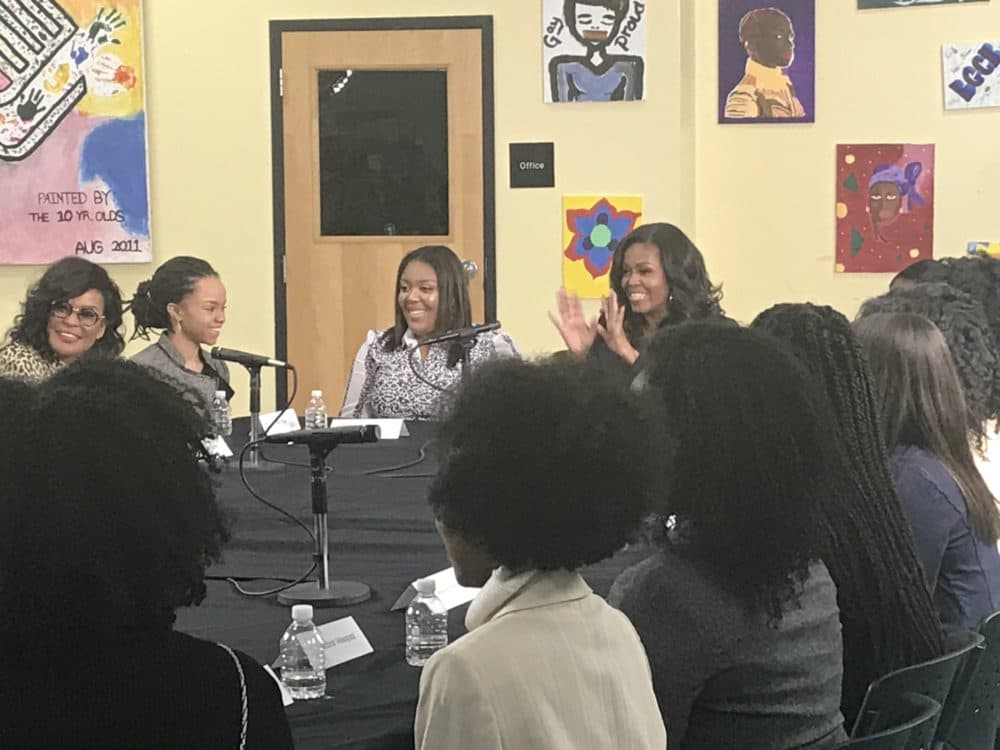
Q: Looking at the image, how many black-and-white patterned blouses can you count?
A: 1